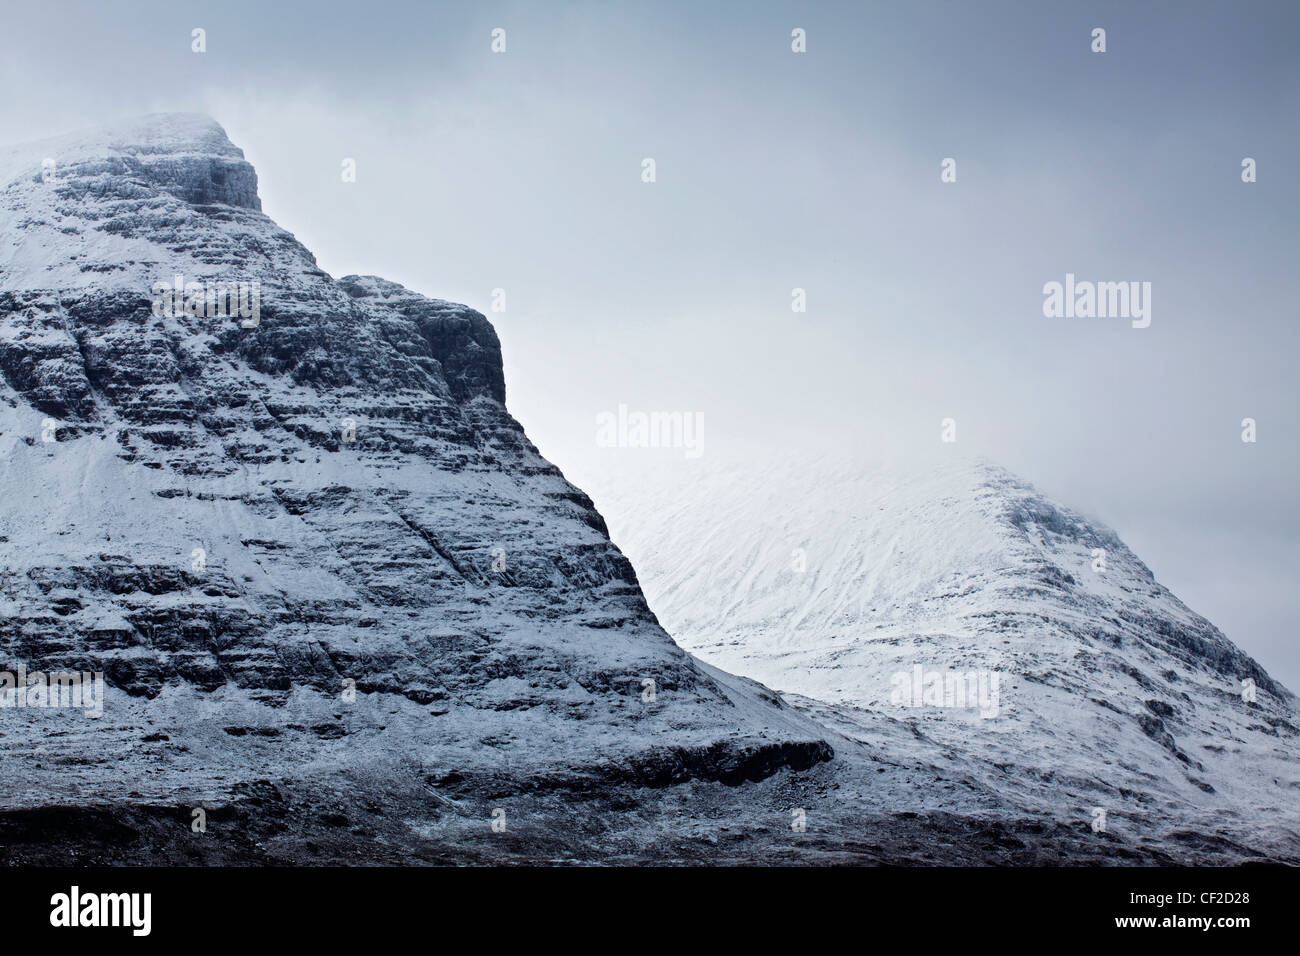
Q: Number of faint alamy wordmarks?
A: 5